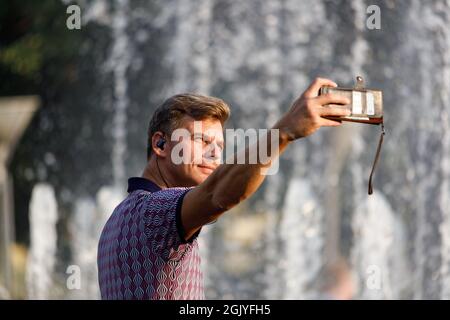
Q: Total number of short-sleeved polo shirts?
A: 1